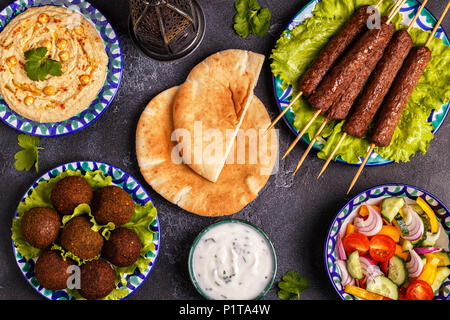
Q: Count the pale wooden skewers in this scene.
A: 5